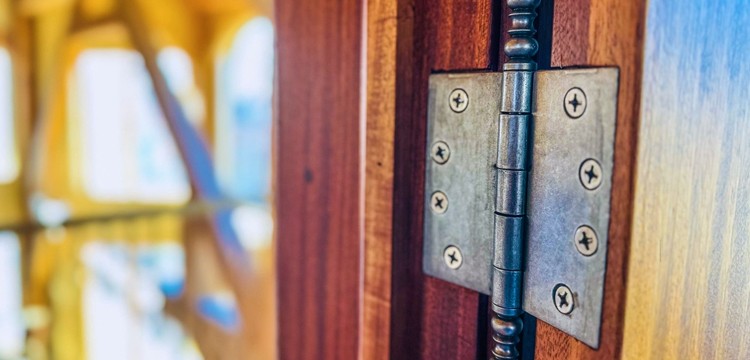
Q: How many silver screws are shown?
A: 8